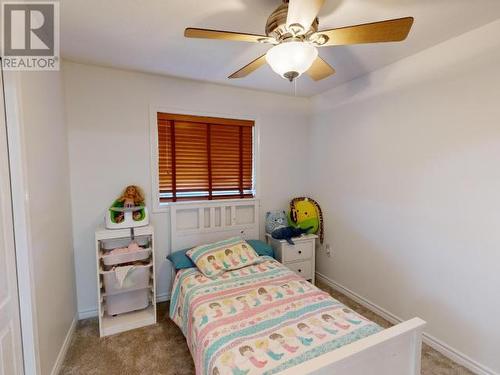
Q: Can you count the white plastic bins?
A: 4